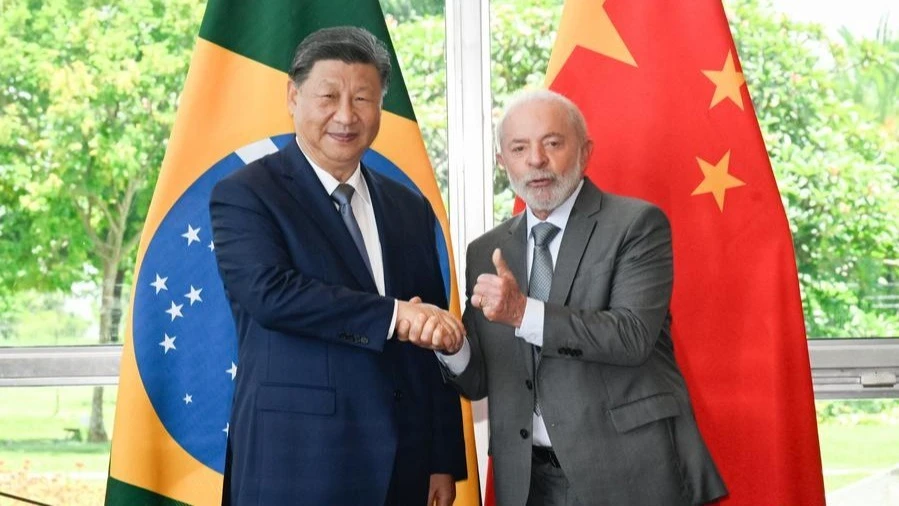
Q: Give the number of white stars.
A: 9